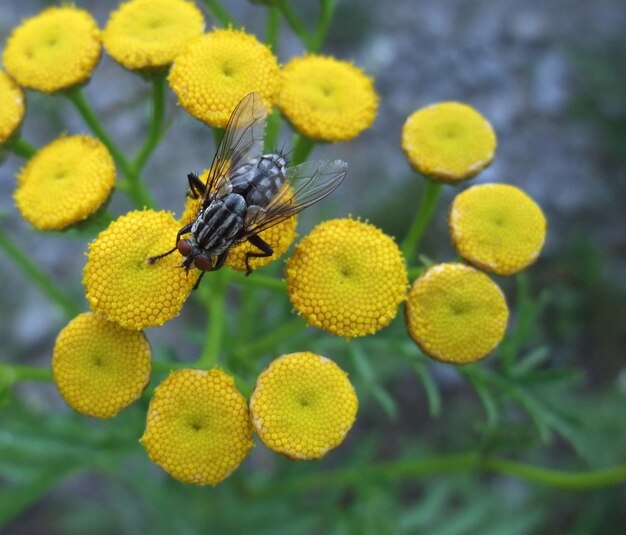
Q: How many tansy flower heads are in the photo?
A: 15